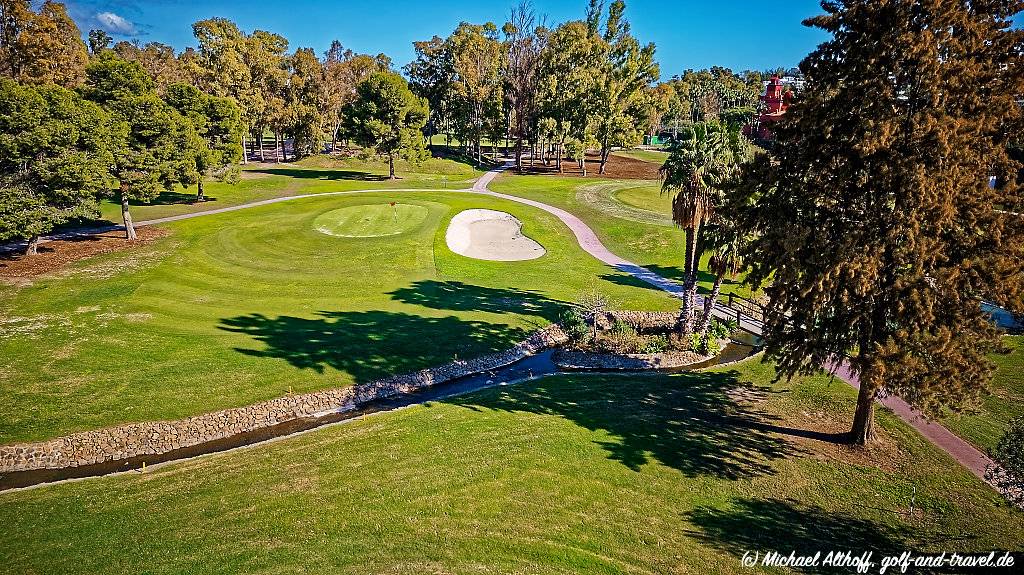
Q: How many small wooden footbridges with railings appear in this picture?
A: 1